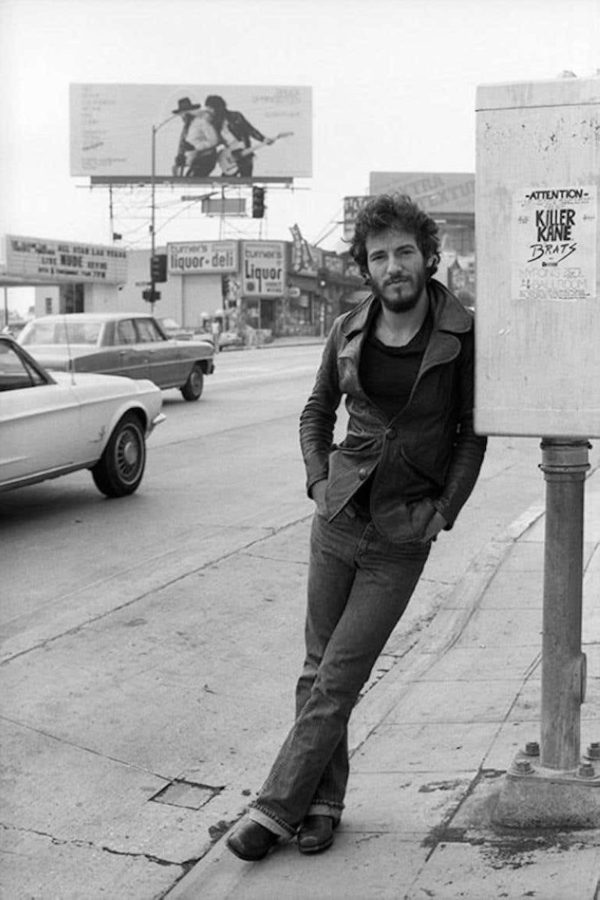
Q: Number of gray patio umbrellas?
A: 0